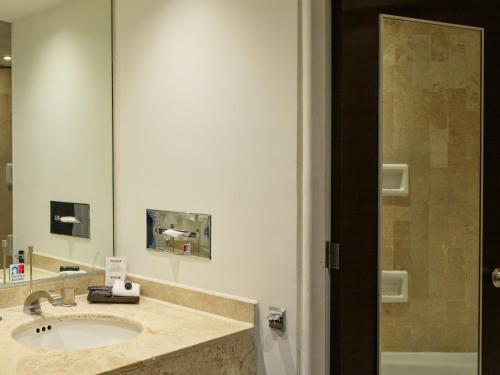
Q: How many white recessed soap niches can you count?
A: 2